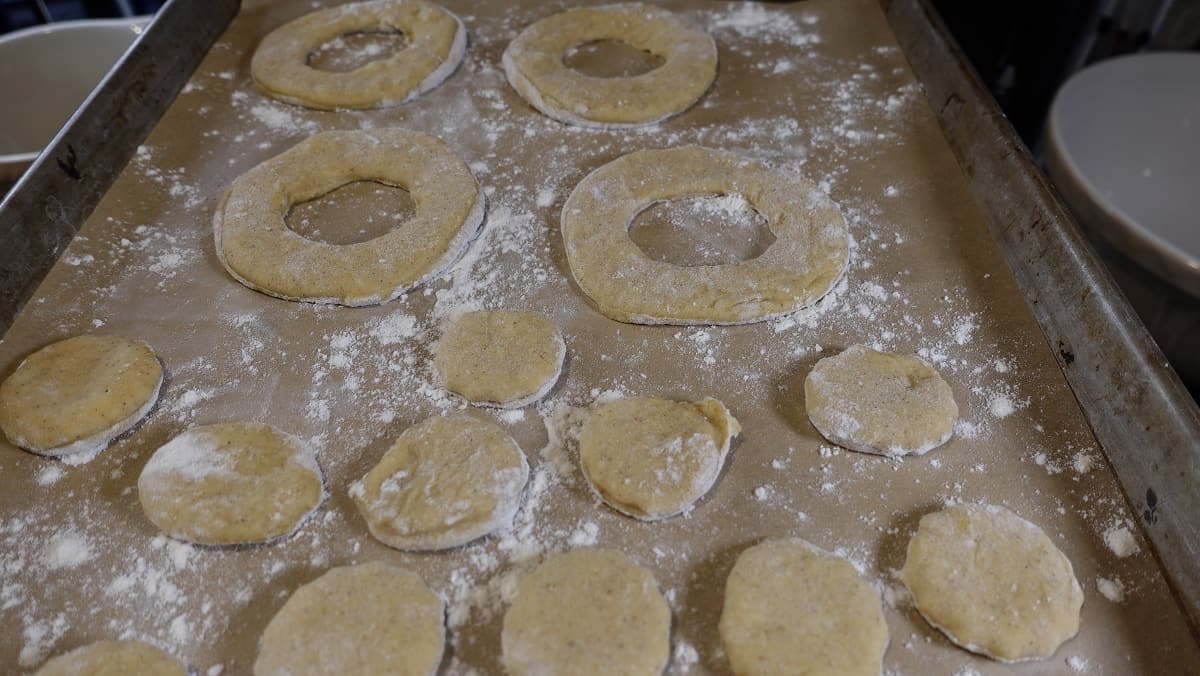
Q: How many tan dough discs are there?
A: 11